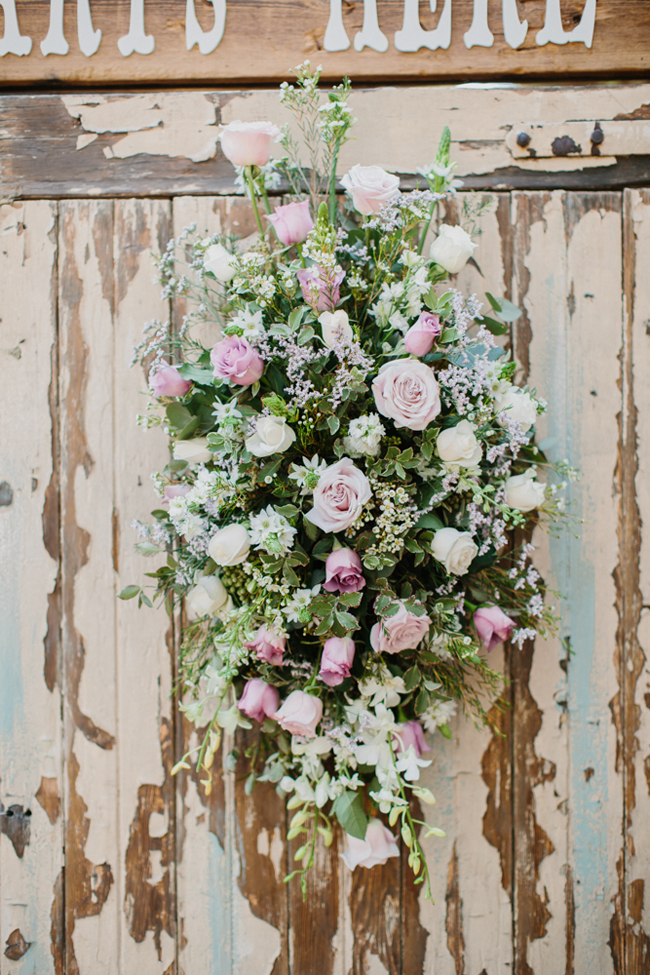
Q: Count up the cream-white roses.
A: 11